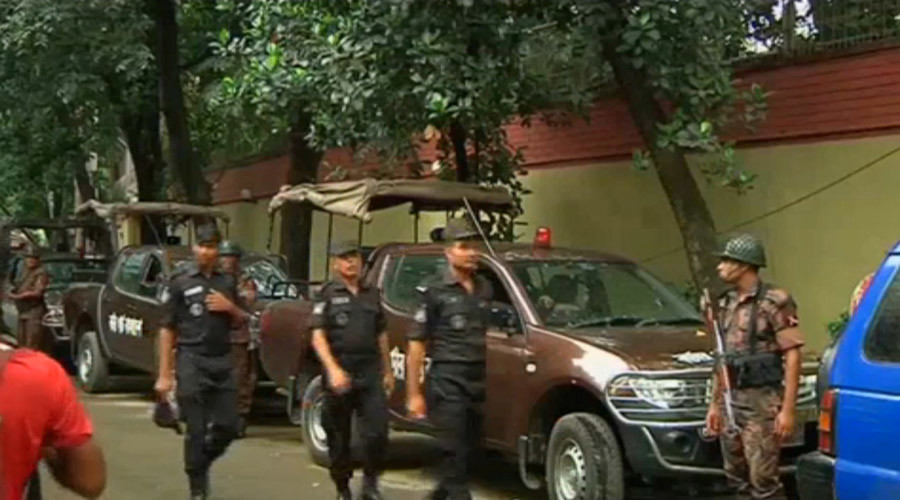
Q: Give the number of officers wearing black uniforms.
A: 3